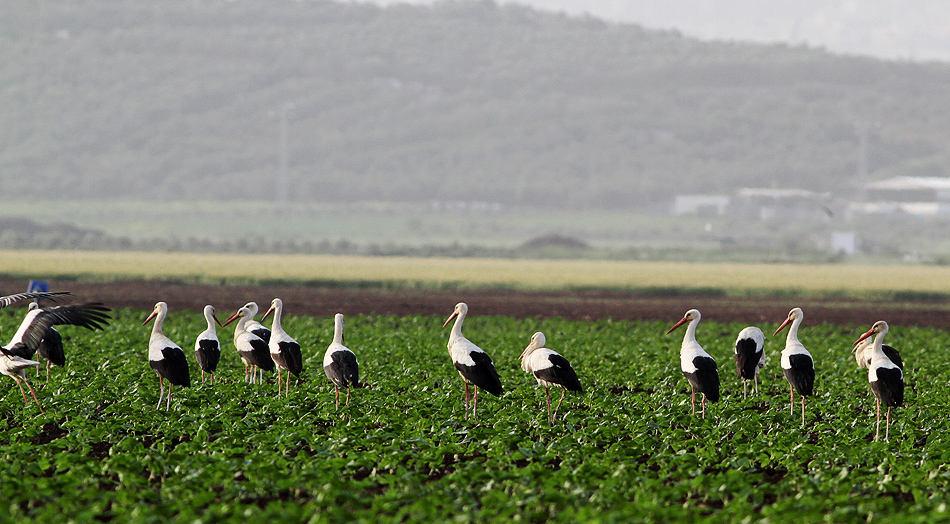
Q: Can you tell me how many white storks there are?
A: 15